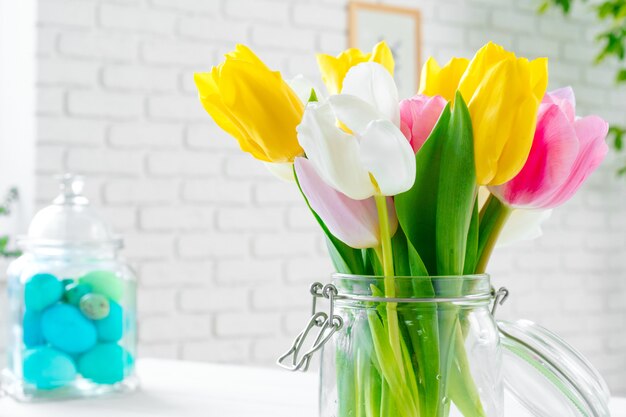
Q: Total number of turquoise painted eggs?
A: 6